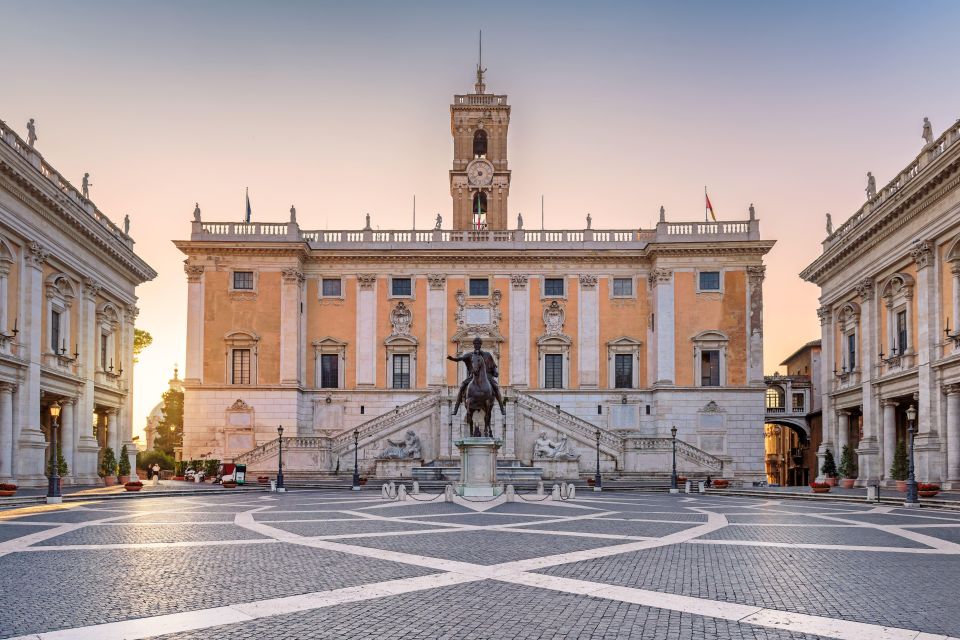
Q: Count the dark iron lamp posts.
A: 6